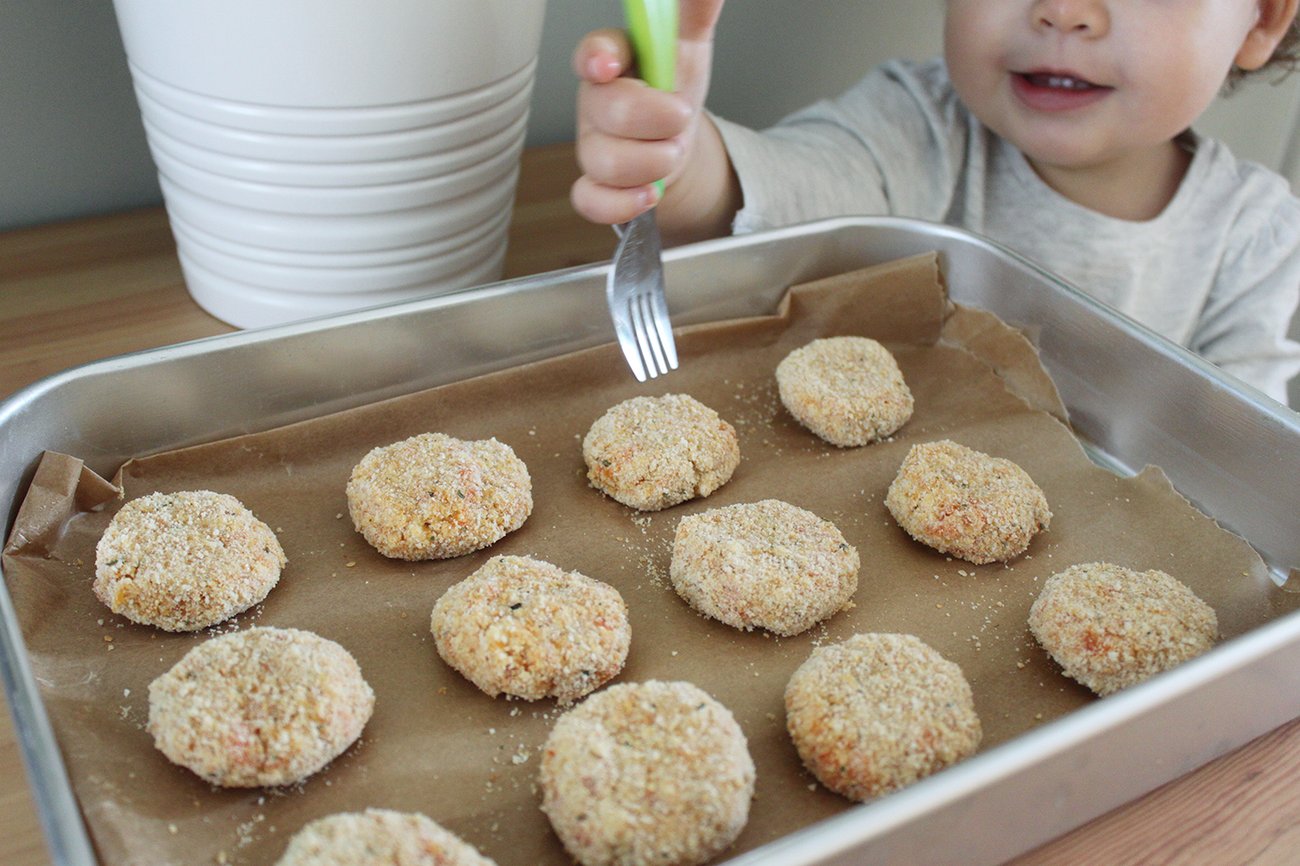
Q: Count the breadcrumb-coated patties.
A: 12